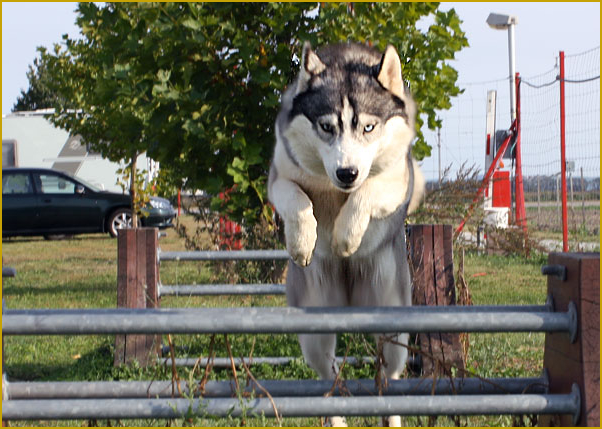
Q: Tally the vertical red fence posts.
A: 2